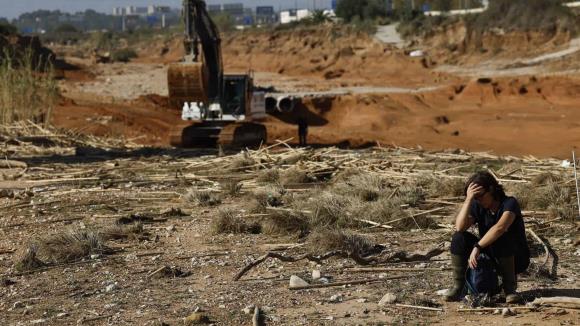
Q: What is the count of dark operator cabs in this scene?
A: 1